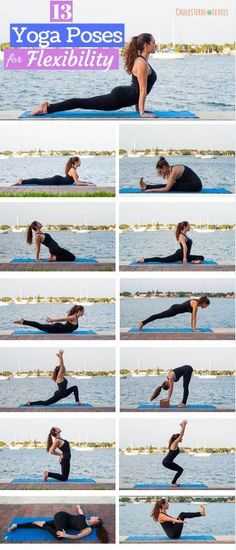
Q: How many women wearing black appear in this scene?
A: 13